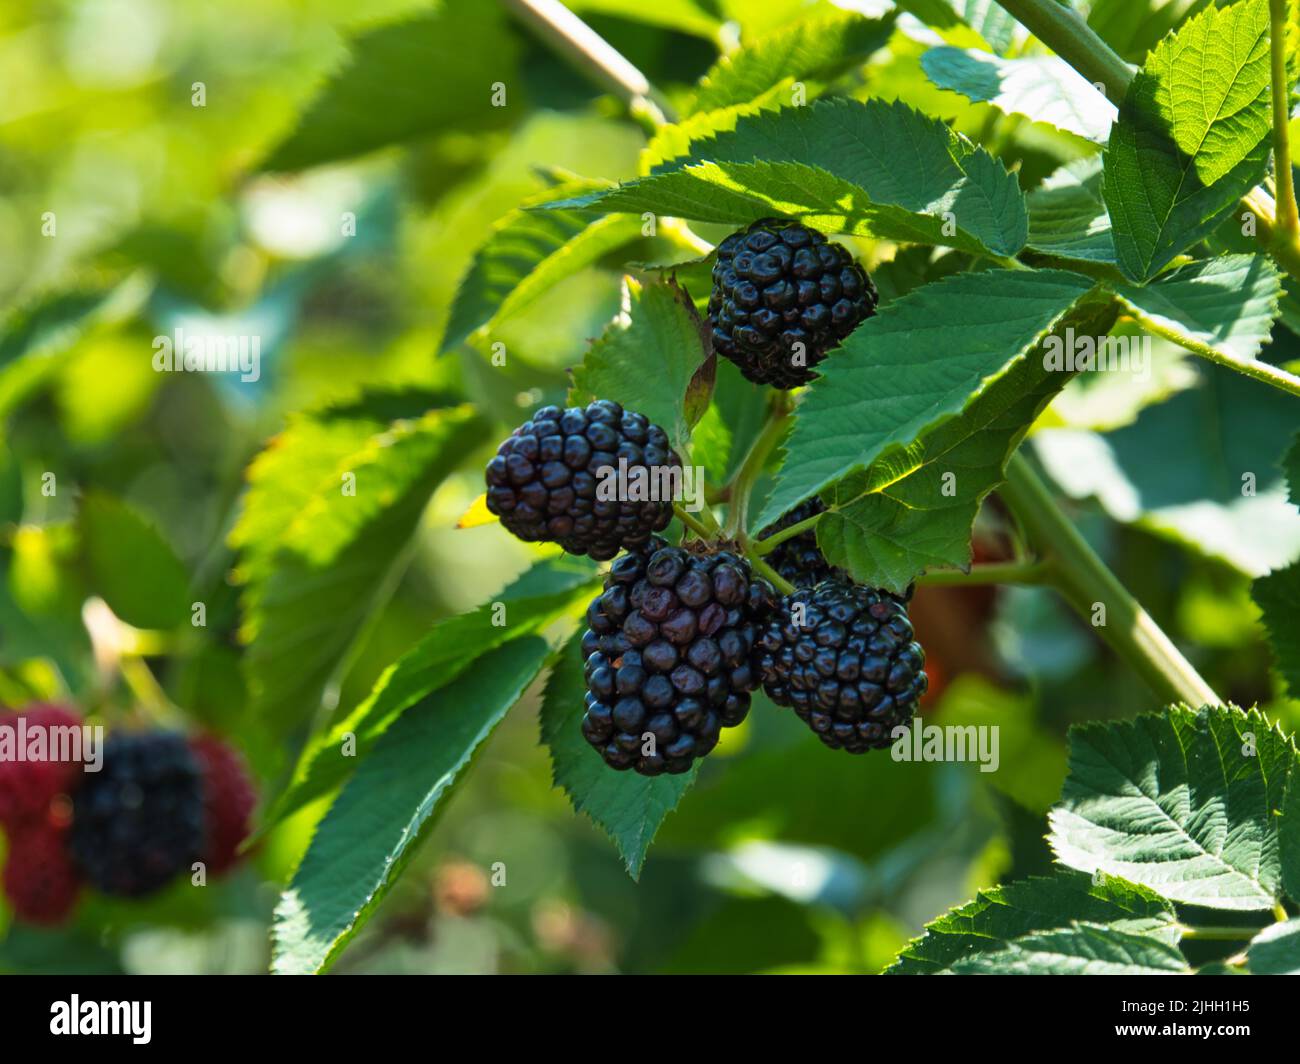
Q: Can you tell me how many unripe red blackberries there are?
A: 3